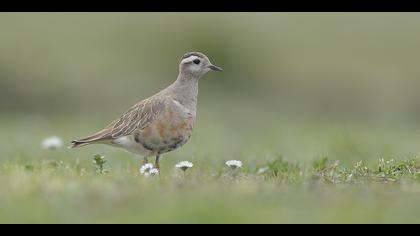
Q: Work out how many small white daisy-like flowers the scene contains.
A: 5